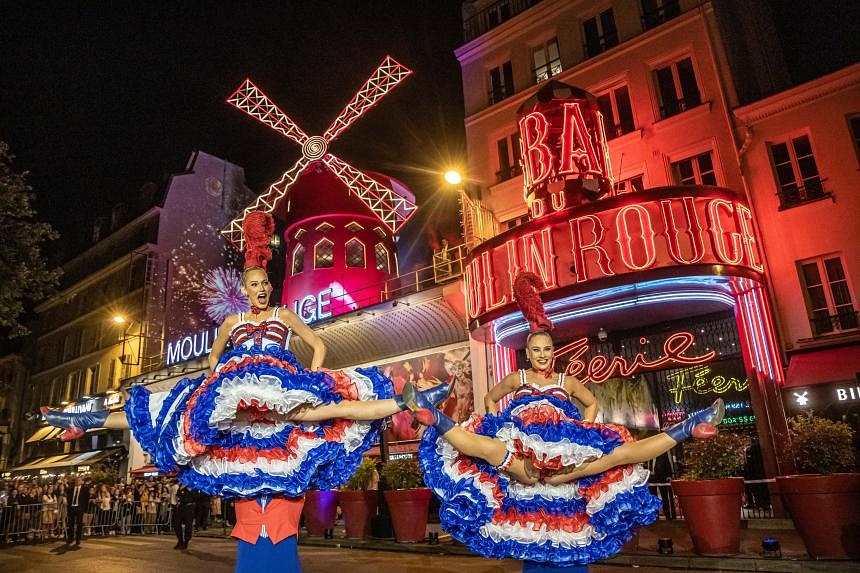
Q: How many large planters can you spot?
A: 5